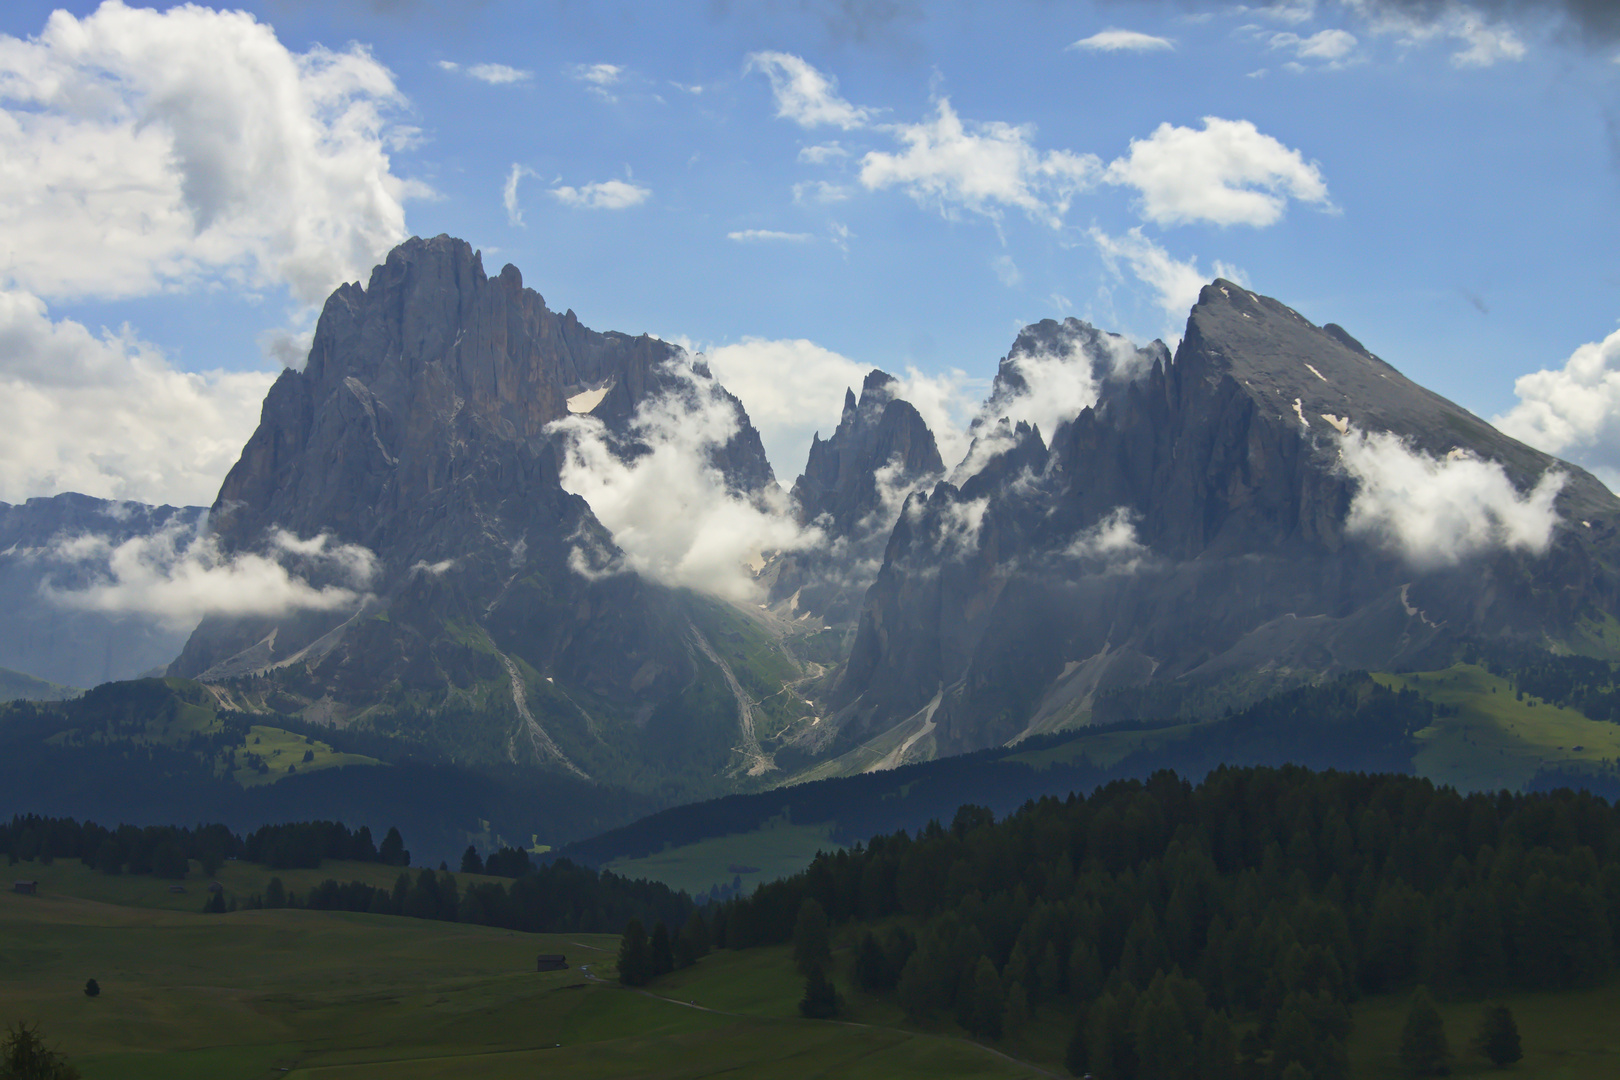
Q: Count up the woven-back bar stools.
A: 0